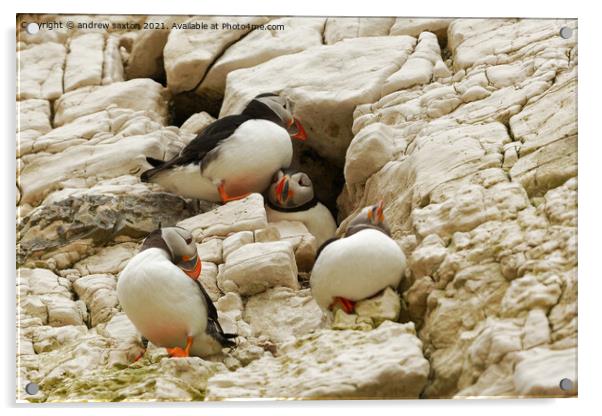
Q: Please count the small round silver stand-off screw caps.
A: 4